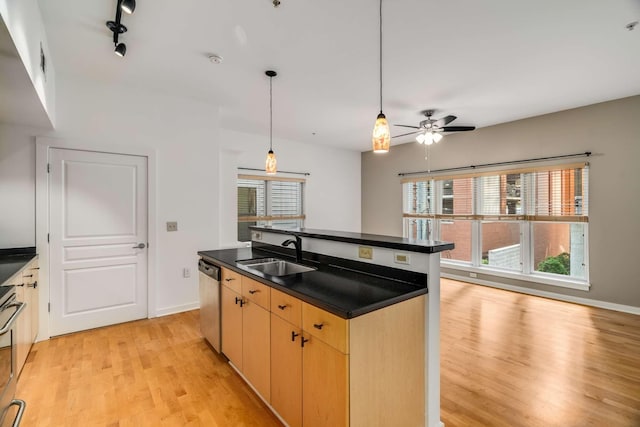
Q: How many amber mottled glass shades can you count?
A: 2